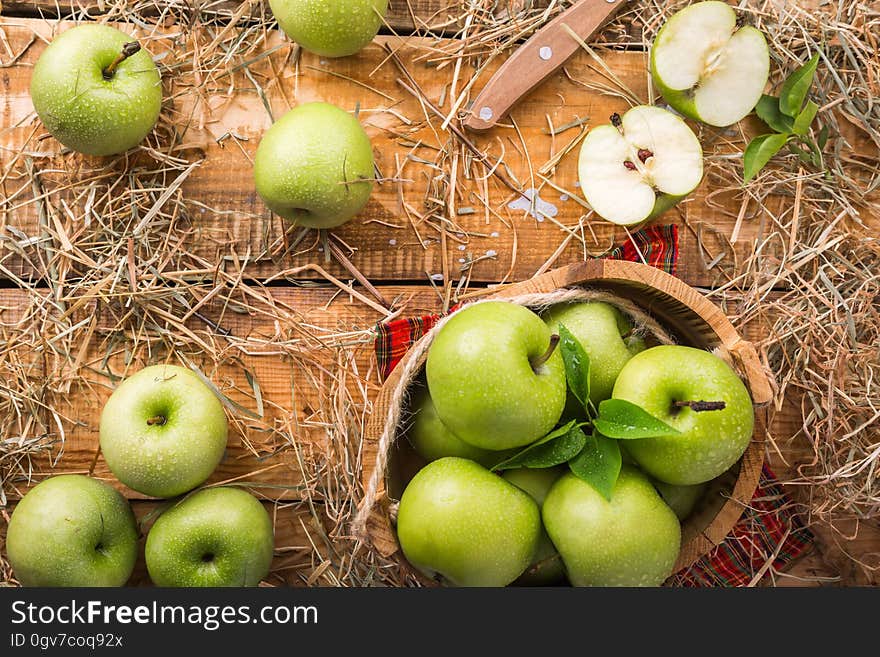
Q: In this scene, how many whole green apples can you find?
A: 14